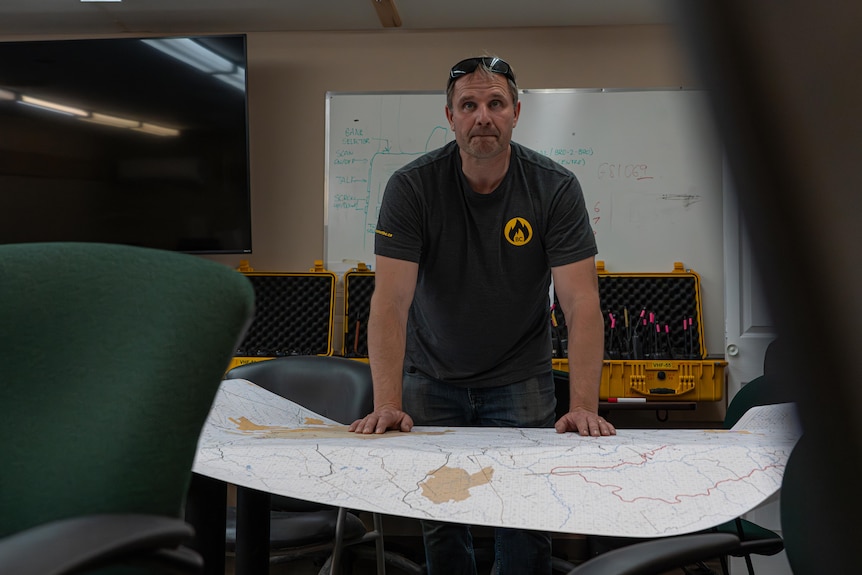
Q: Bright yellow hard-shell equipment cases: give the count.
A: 3